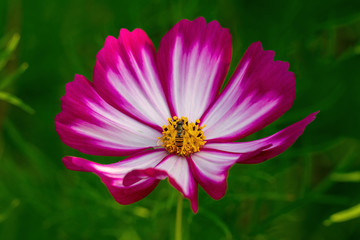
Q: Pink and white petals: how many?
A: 8